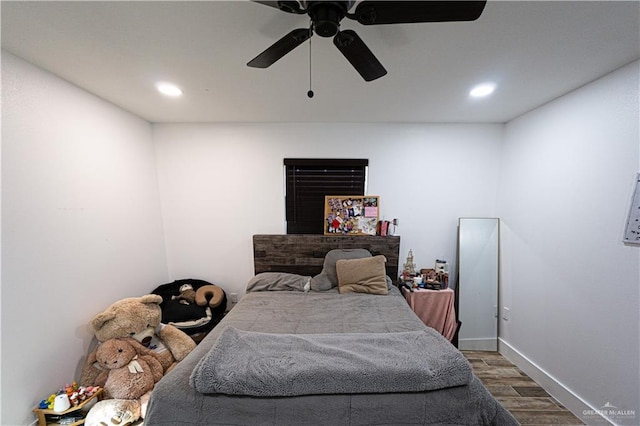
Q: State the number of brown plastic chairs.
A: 0